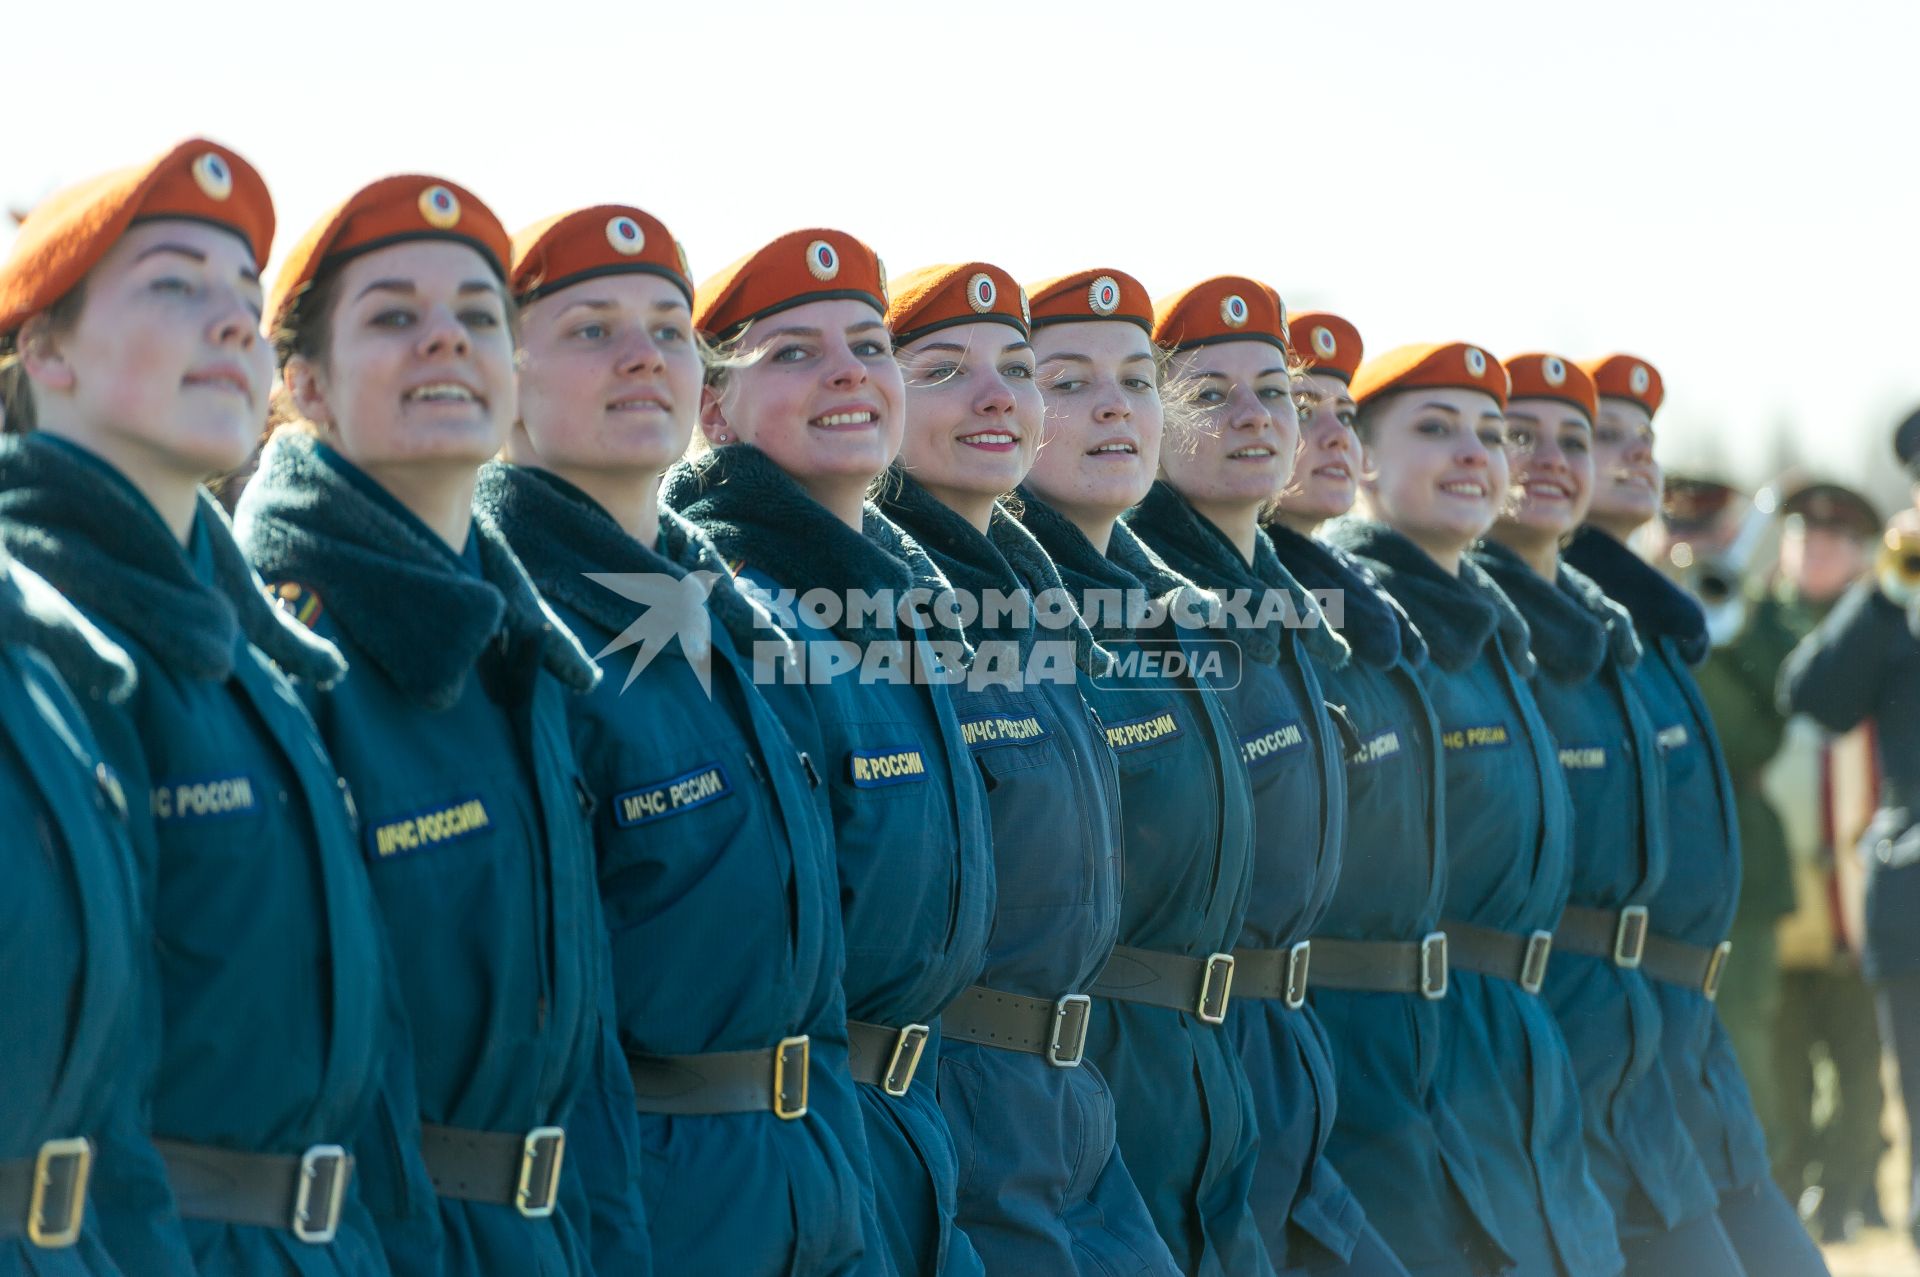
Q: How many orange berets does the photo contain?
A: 11